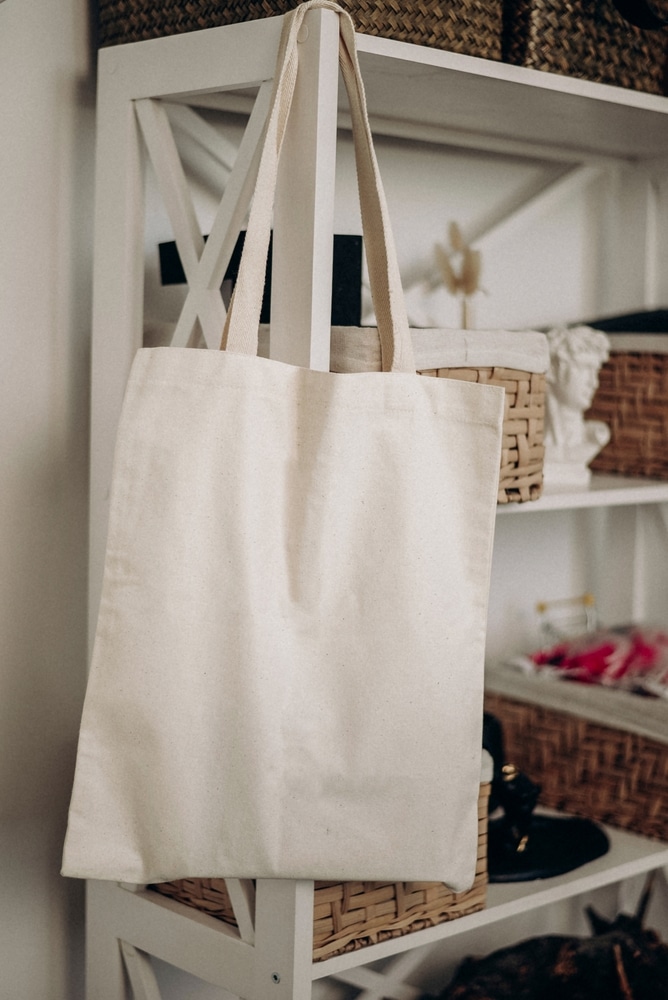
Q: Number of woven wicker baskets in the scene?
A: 6